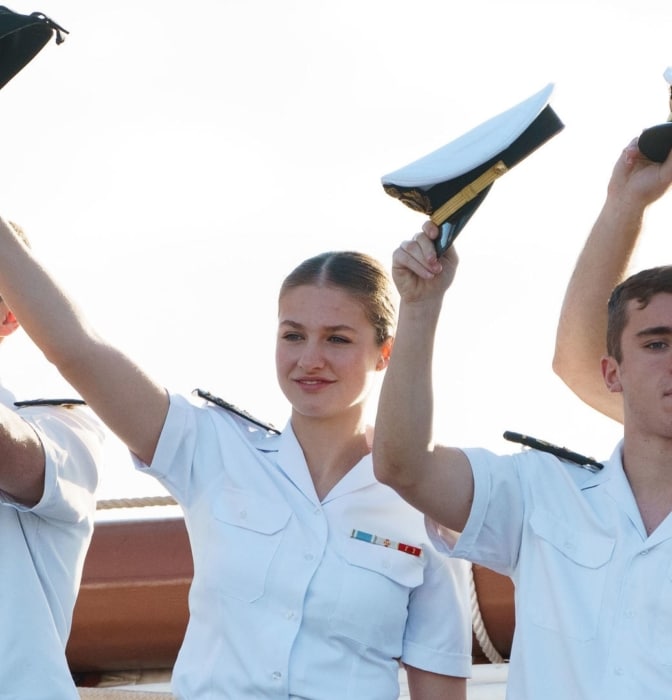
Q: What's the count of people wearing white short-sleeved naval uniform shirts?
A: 3